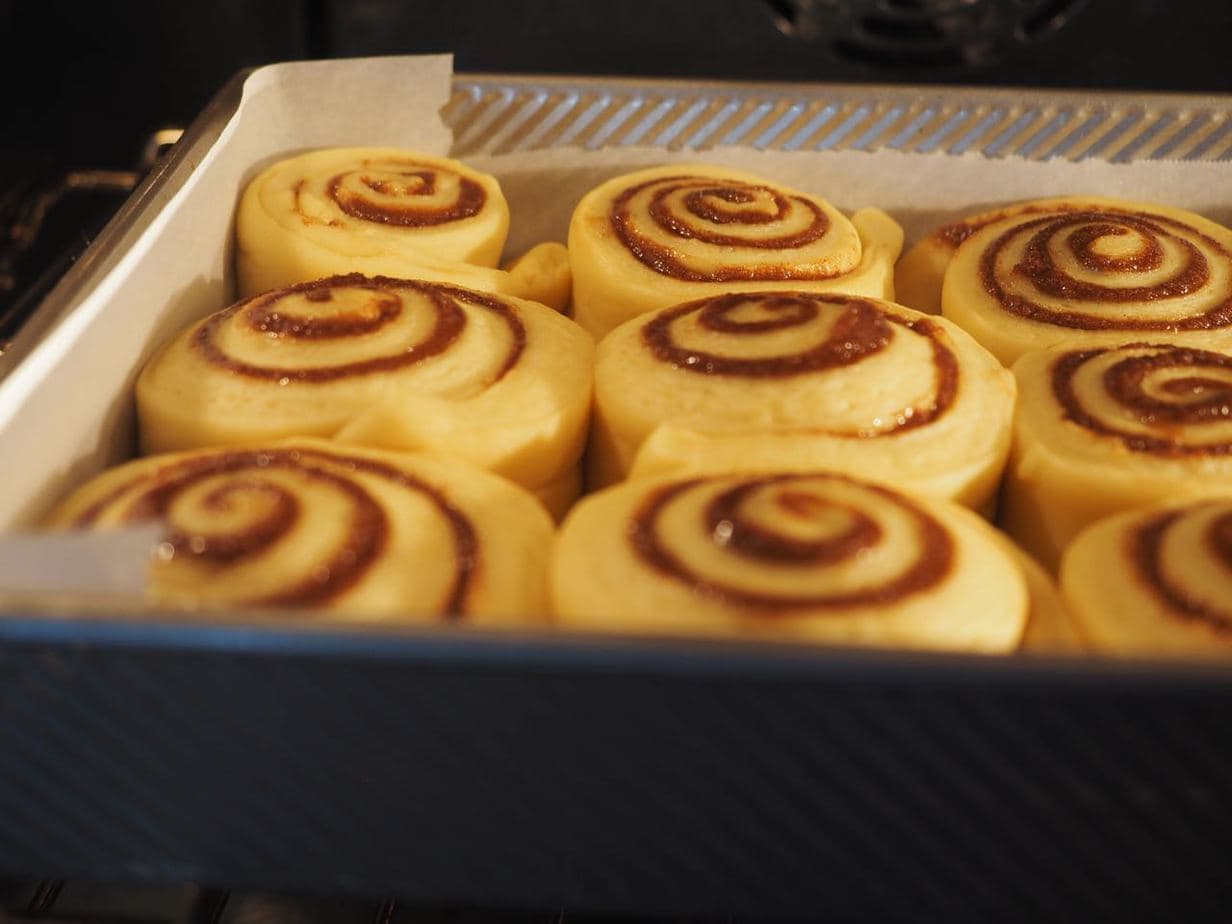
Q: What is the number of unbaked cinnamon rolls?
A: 9